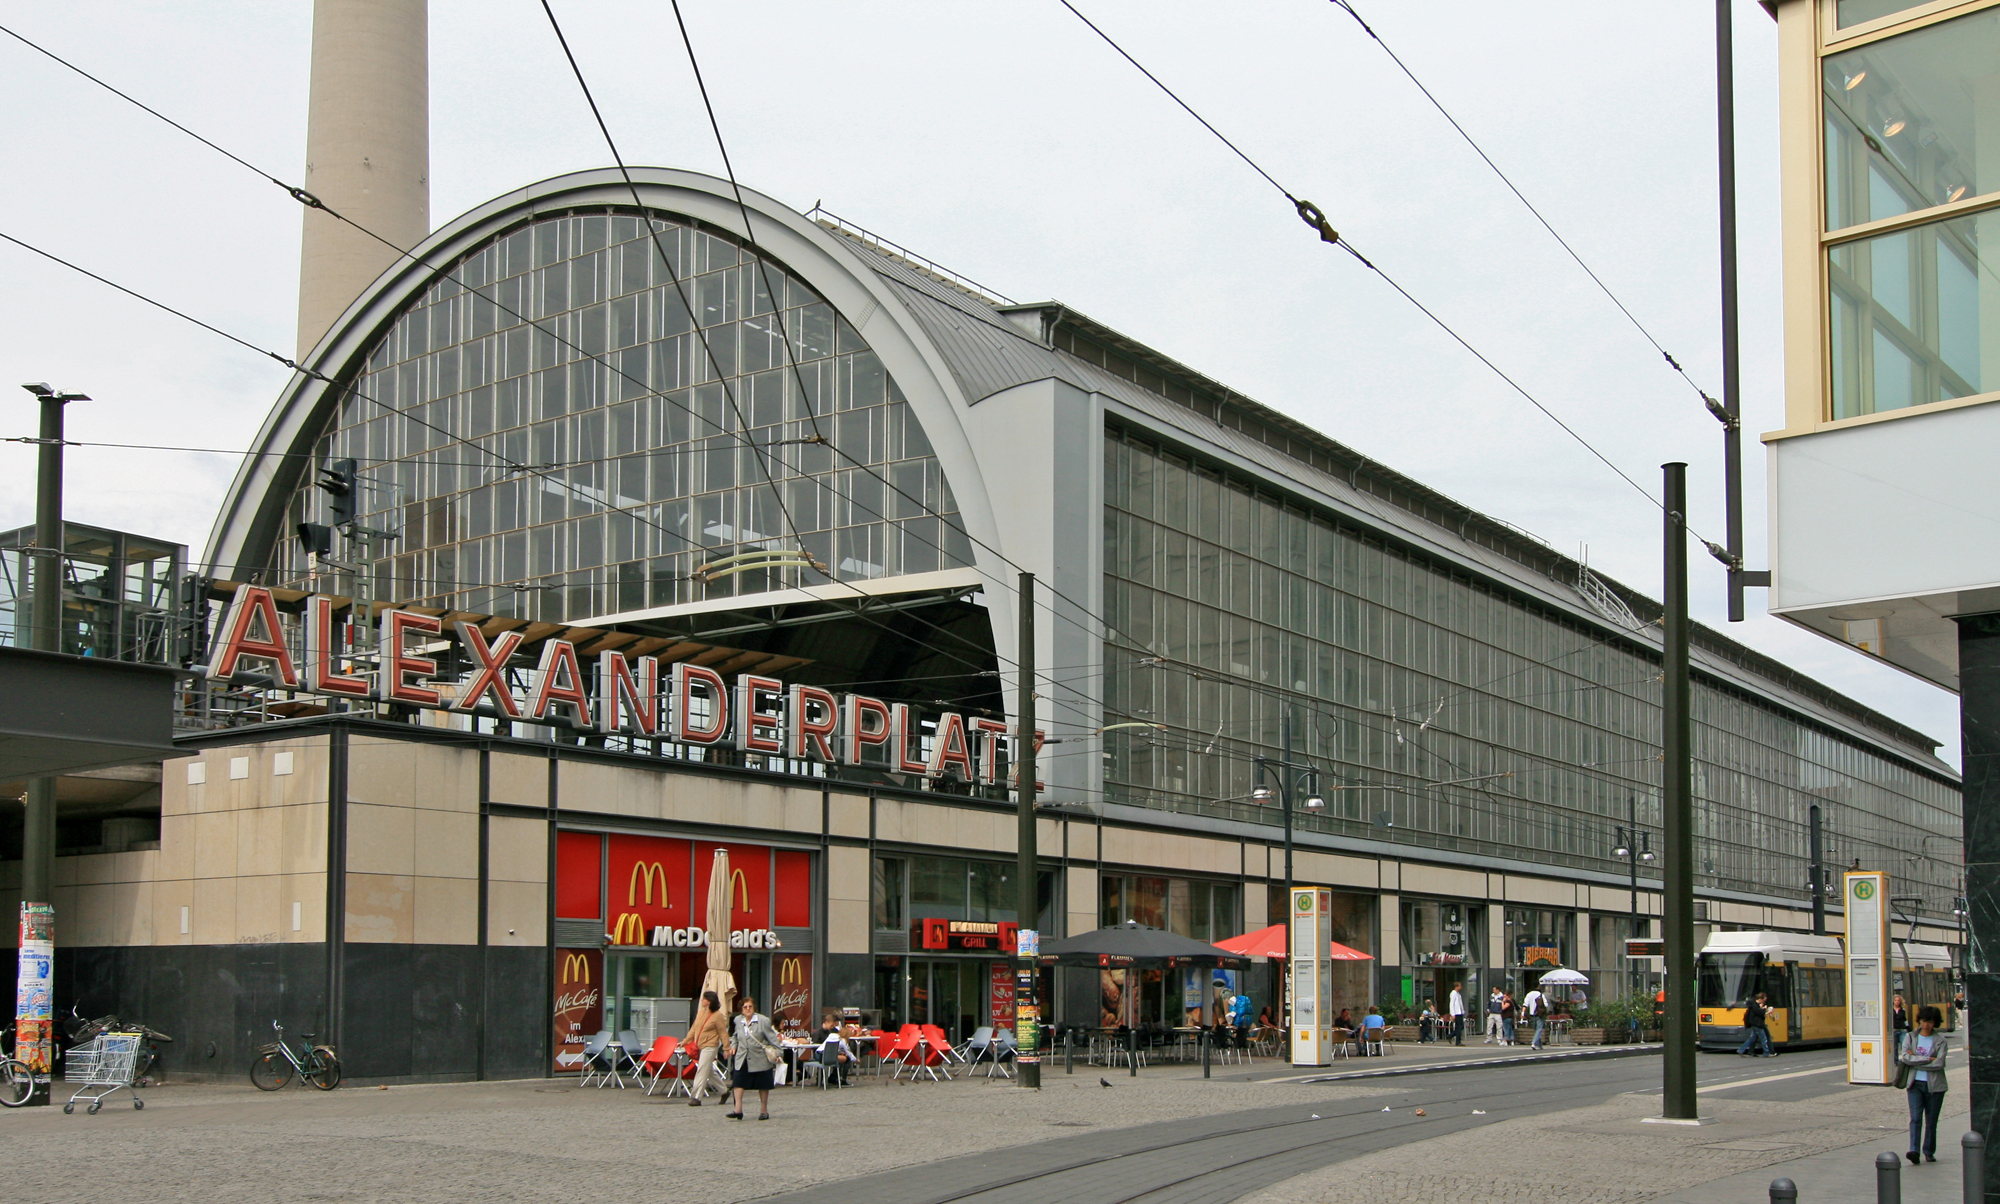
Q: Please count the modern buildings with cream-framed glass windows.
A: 1